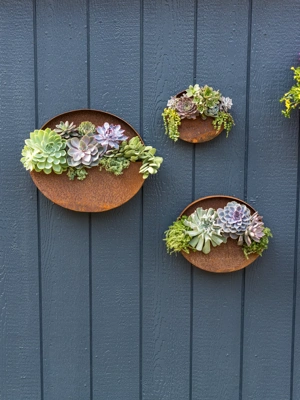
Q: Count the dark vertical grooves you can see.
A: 6